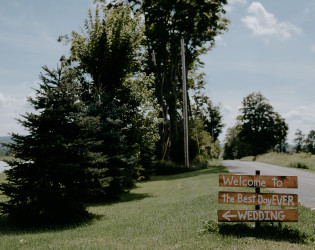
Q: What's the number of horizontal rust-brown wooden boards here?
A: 3